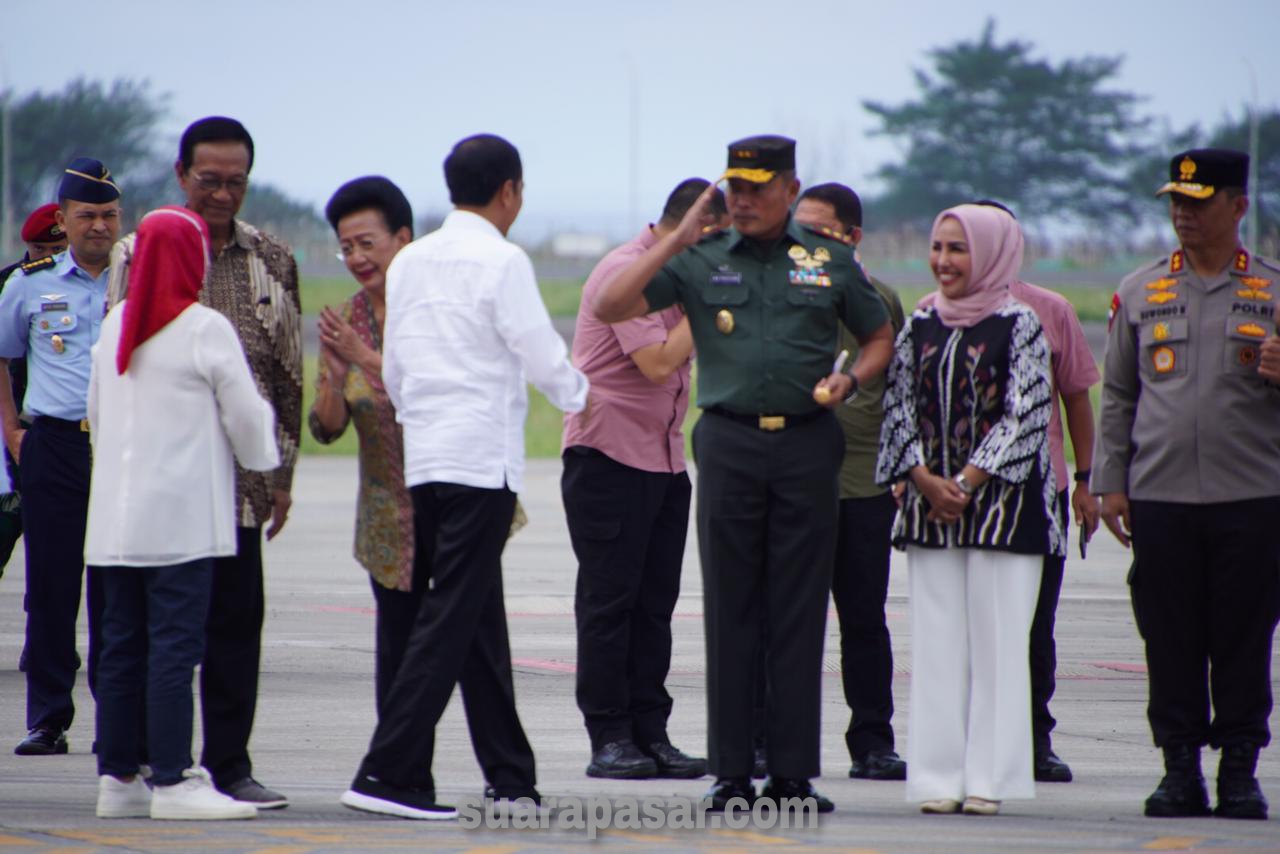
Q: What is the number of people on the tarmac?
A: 12